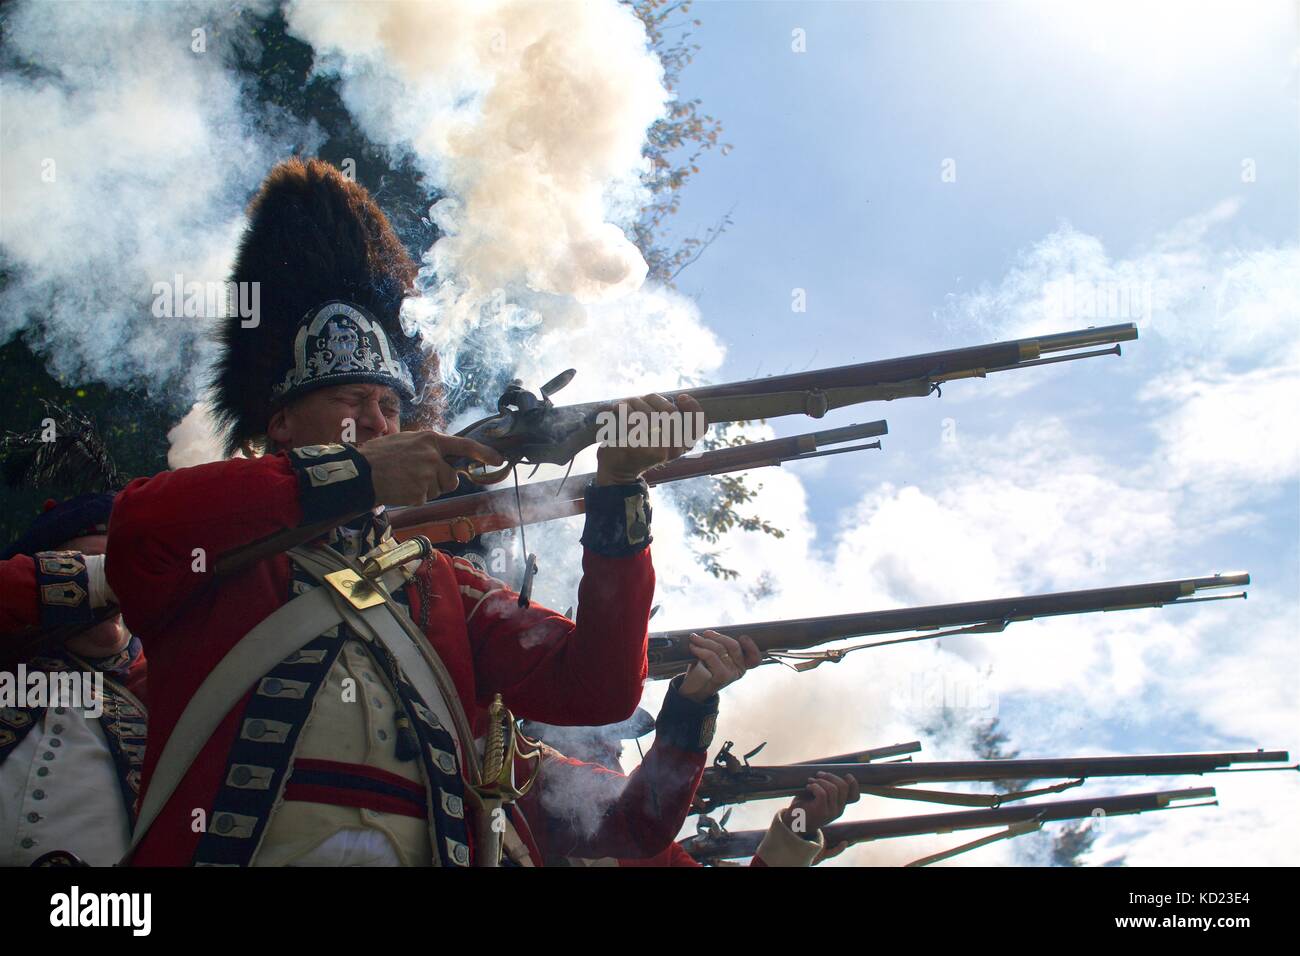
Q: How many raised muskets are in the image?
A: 6